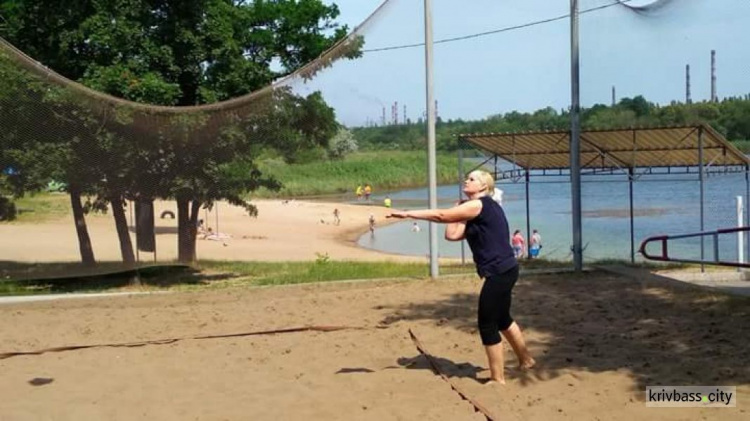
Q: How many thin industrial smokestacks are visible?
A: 8